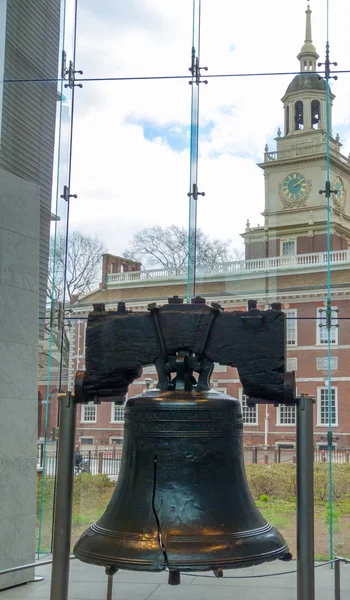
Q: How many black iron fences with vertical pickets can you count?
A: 1